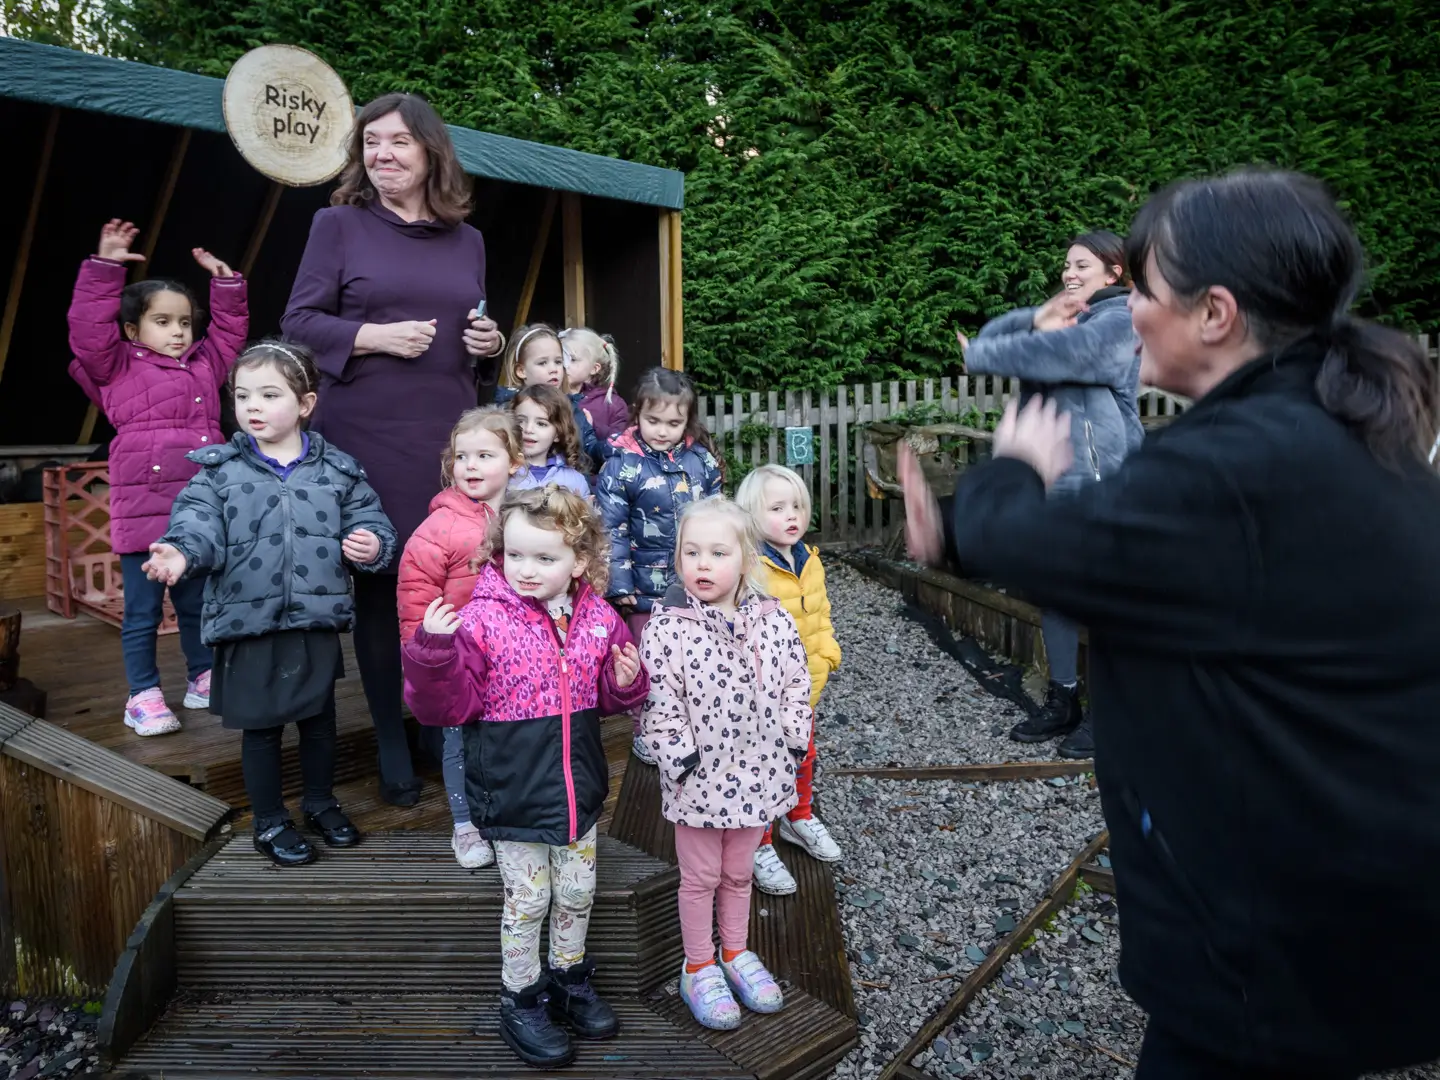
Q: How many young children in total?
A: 10